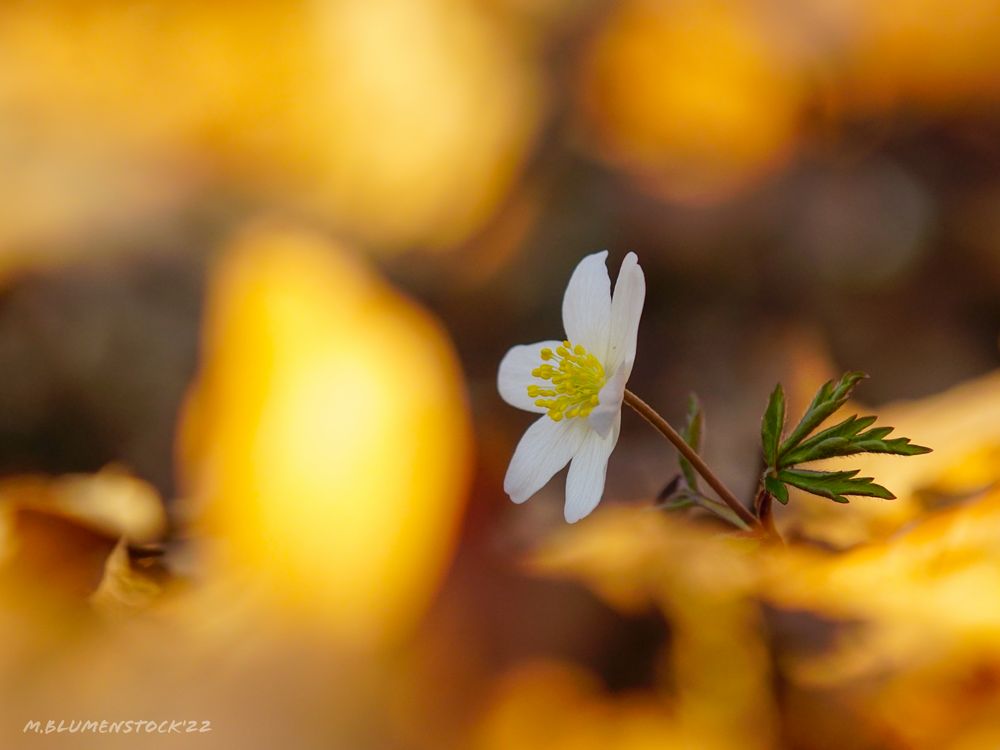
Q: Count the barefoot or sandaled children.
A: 0